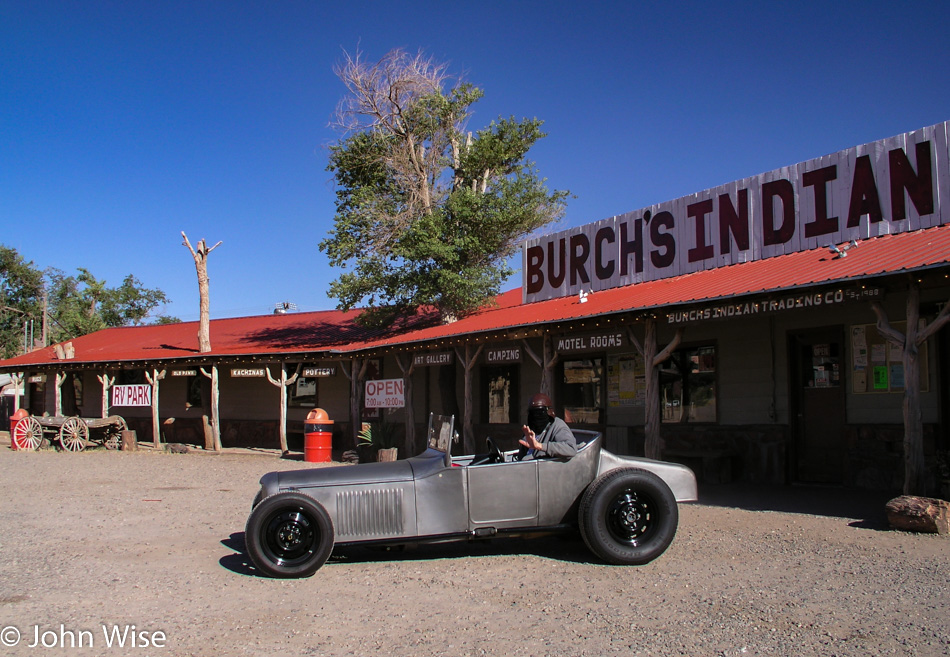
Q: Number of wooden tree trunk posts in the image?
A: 12